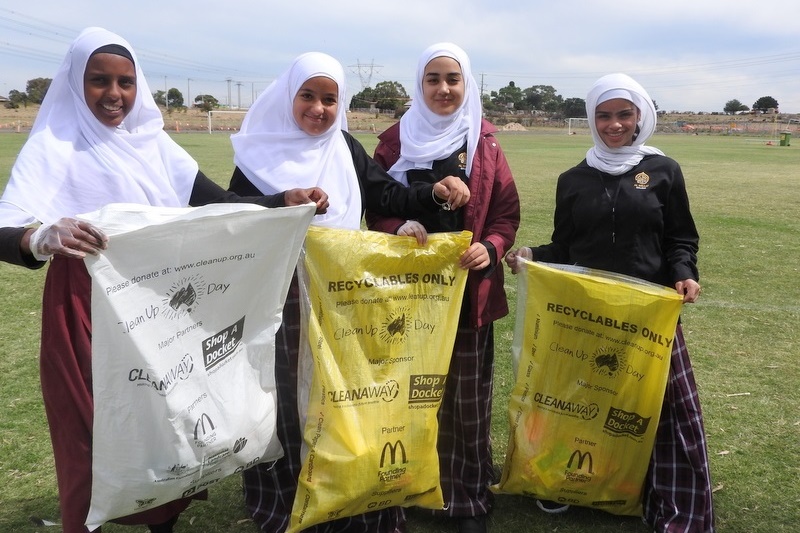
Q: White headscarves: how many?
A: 4